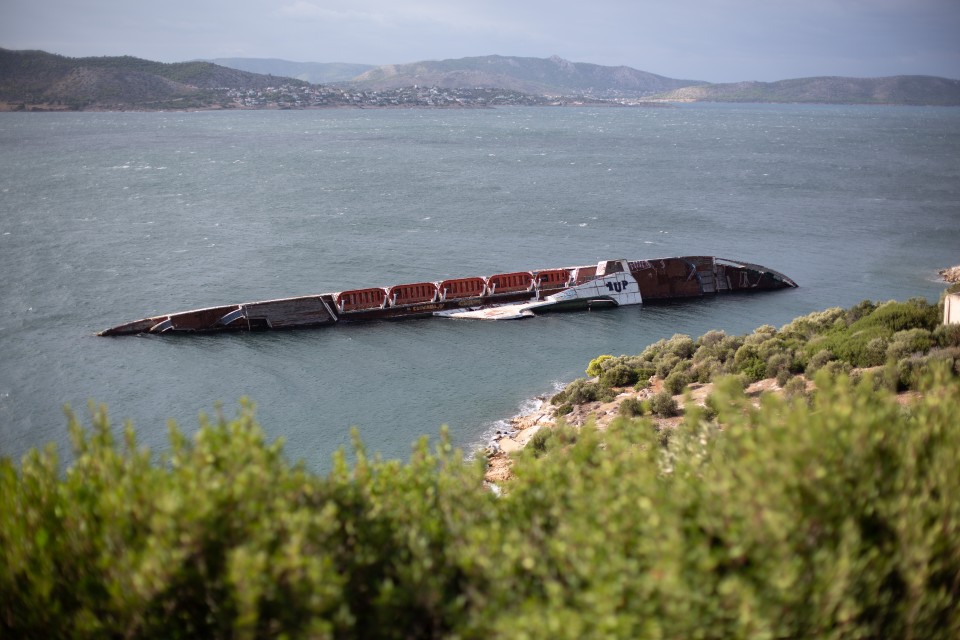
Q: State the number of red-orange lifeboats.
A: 5